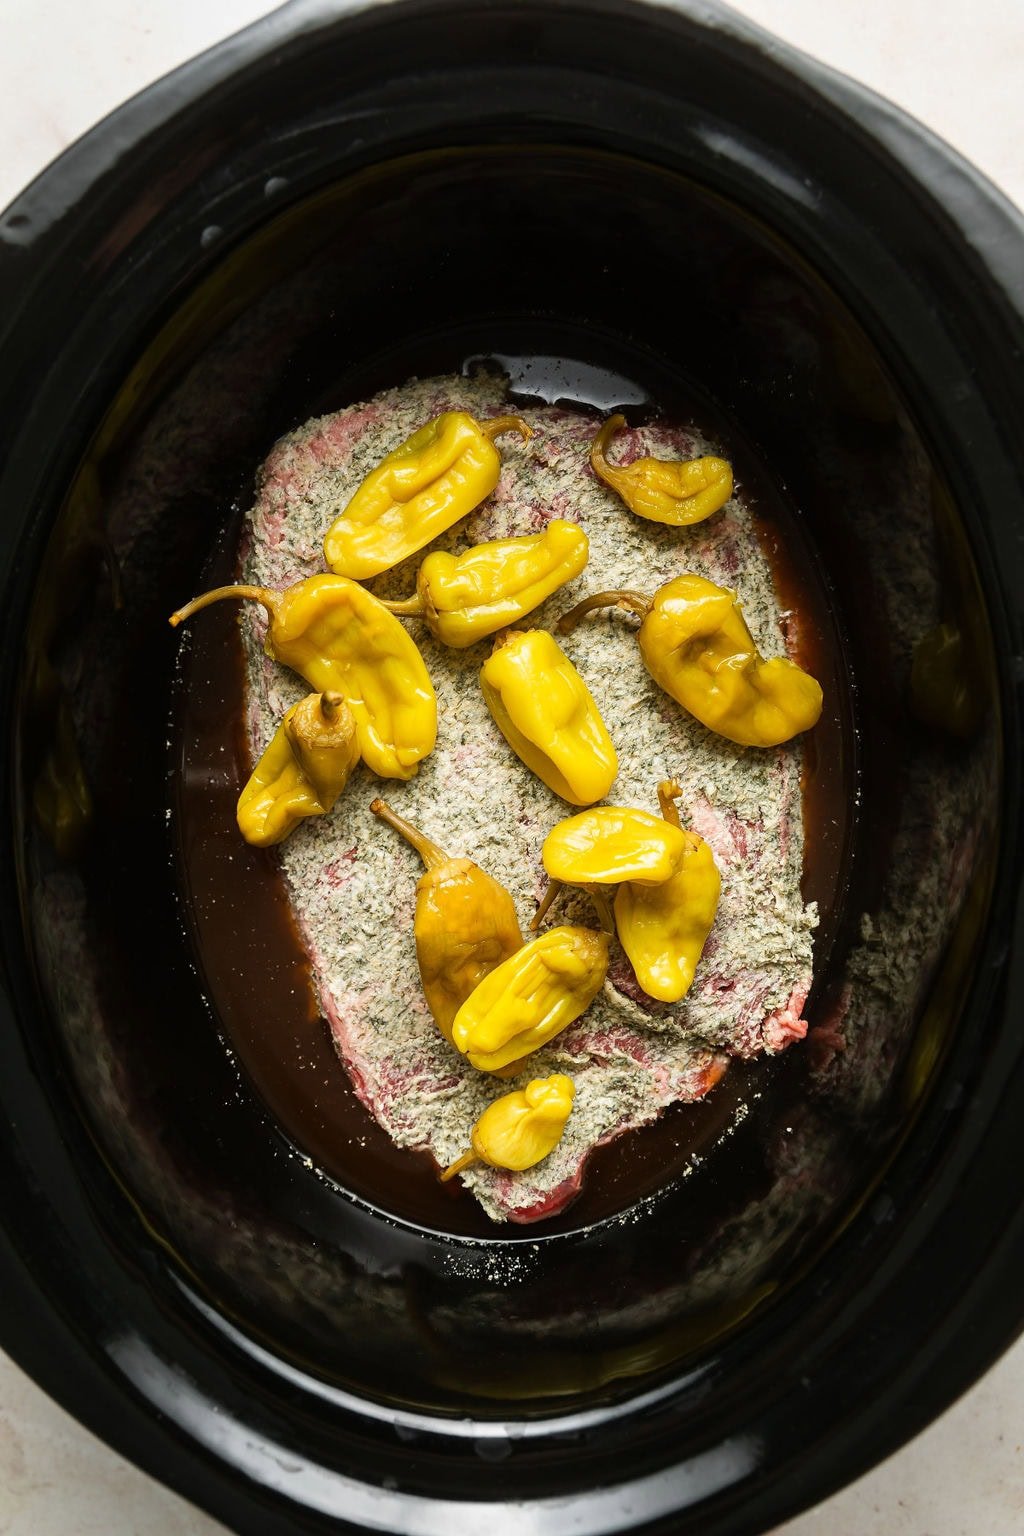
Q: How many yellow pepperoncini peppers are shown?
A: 12